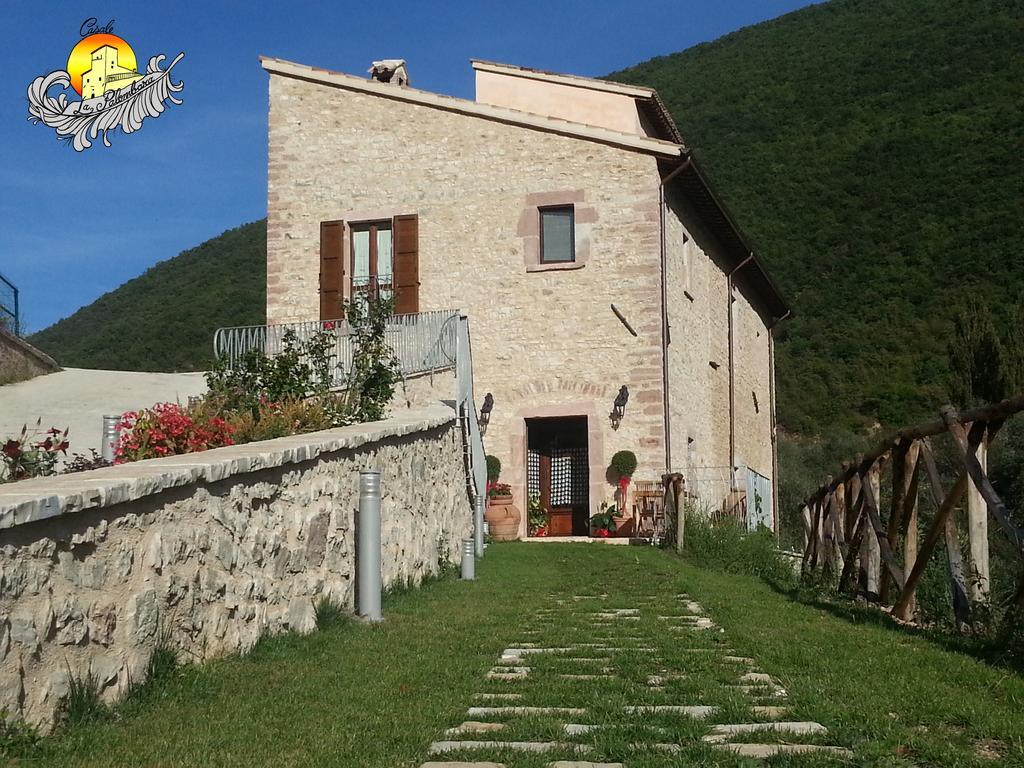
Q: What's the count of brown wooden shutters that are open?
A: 2